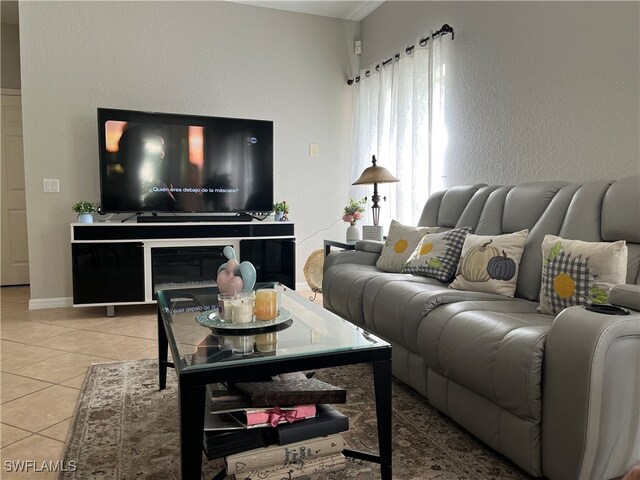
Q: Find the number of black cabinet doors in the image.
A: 2